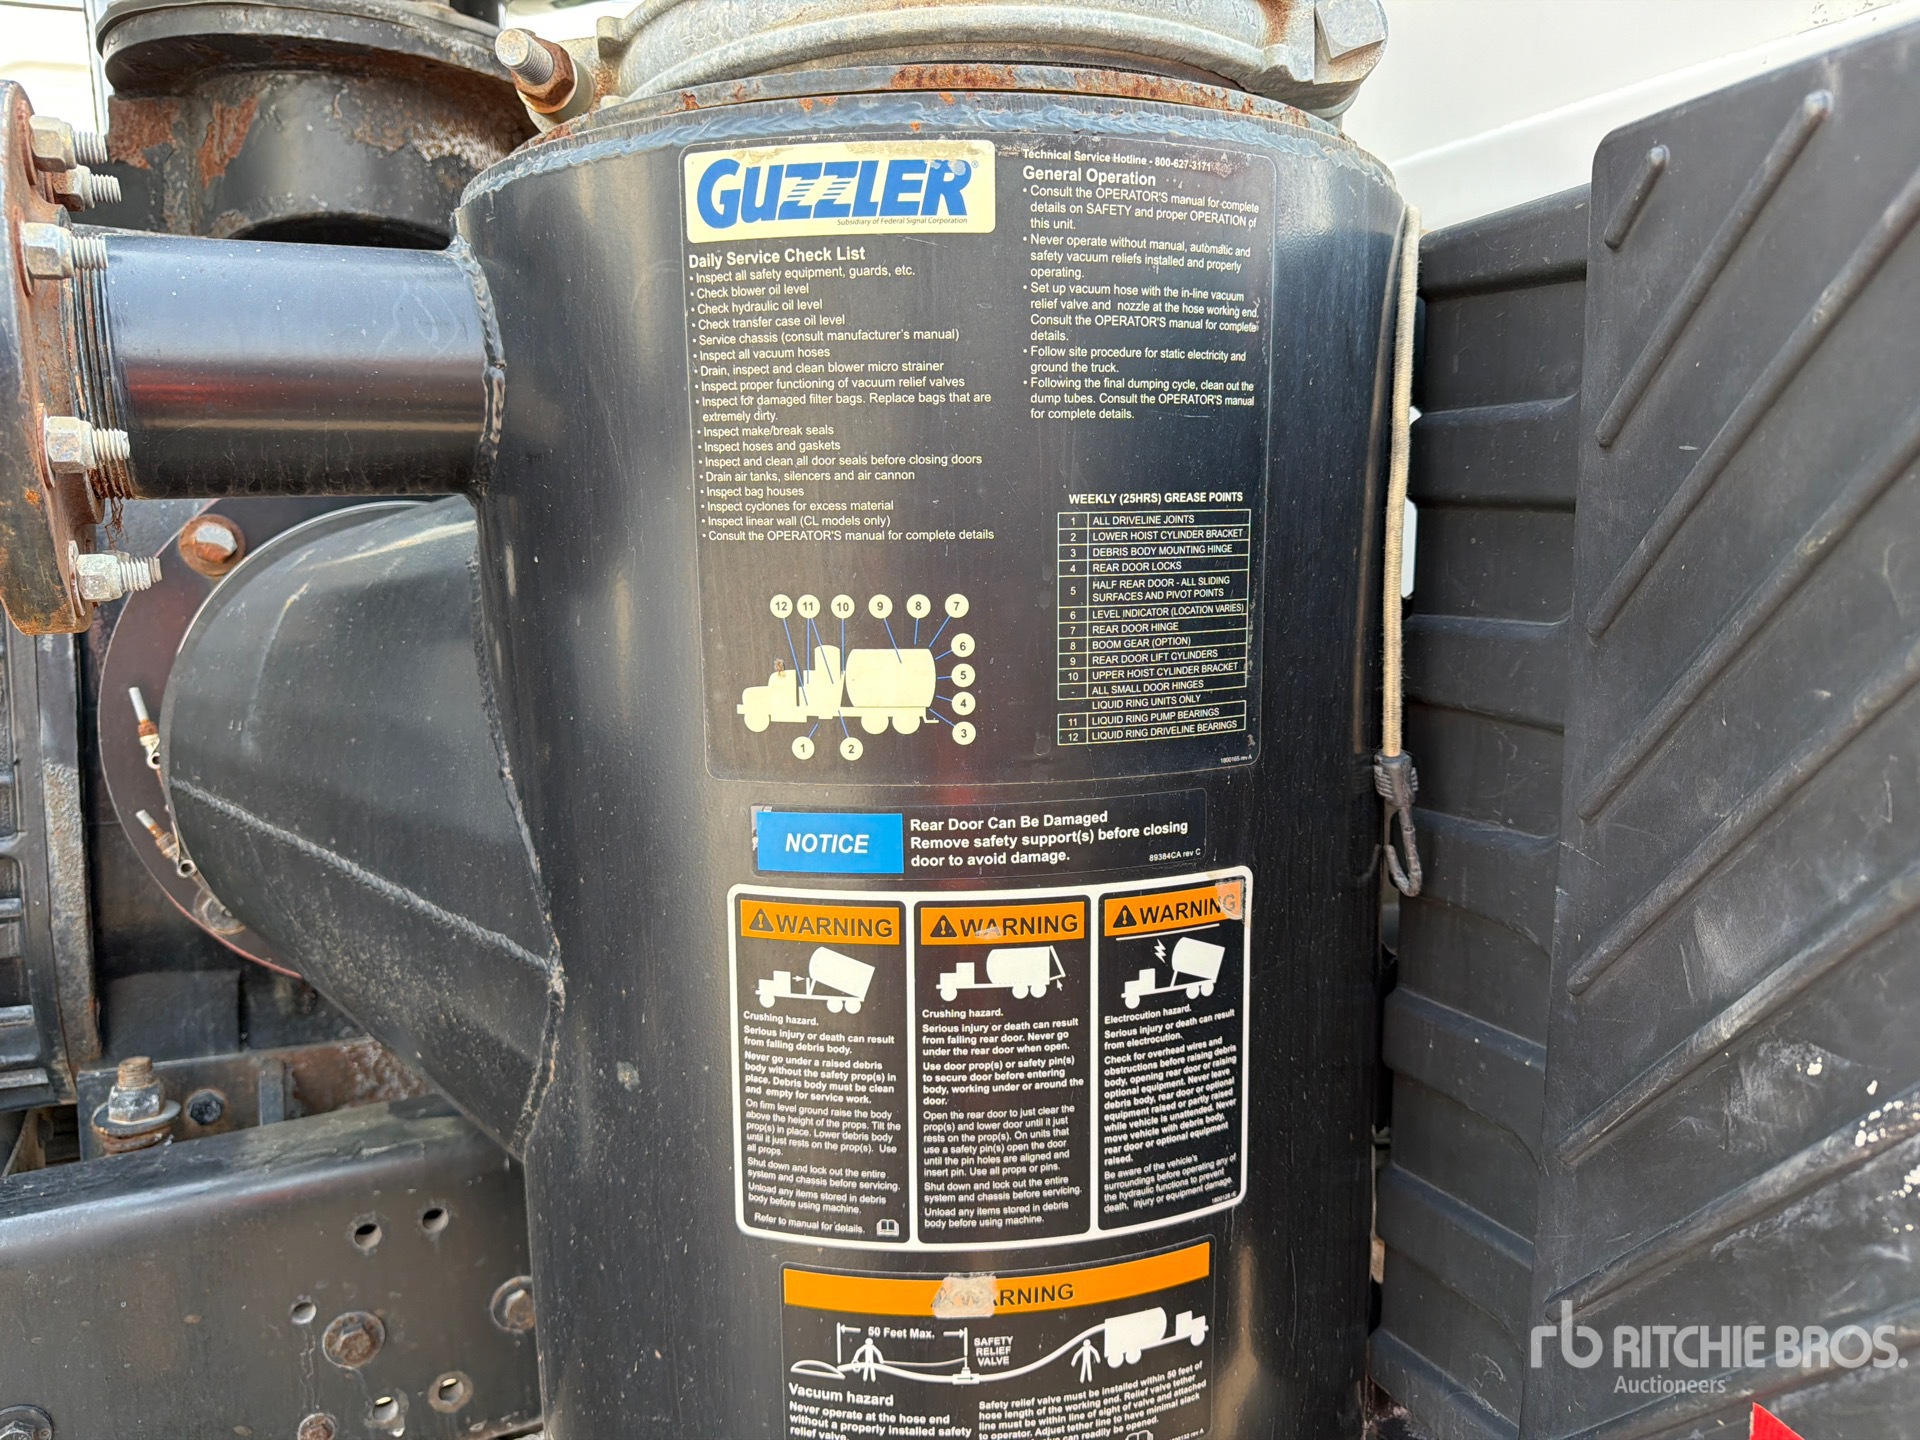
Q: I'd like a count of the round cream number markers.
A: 12